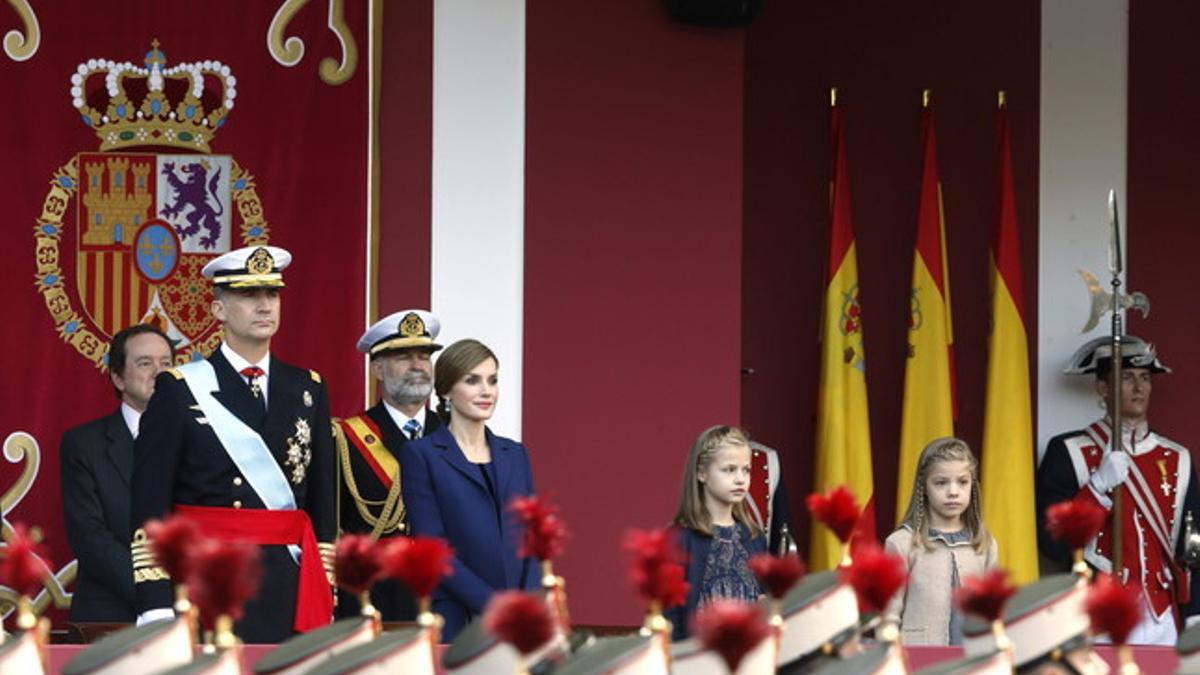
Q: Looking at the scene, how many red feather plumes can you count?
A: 15